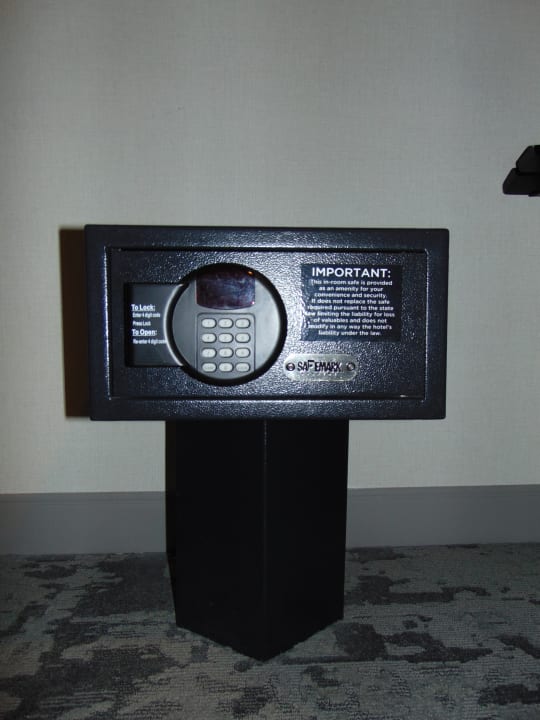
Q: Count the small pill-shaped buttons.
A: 12